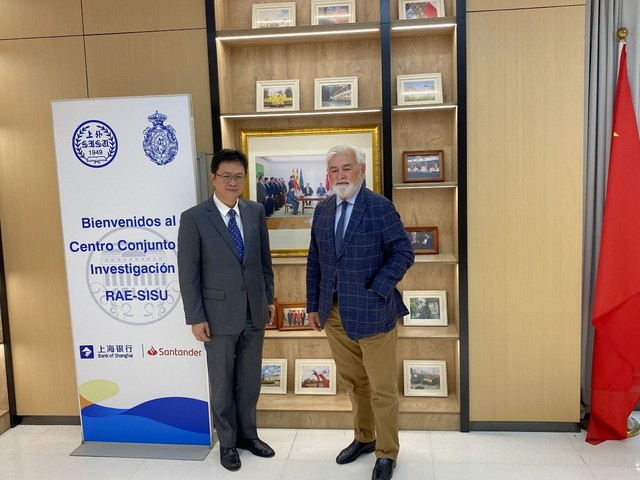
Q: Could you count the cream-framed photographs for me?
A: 10